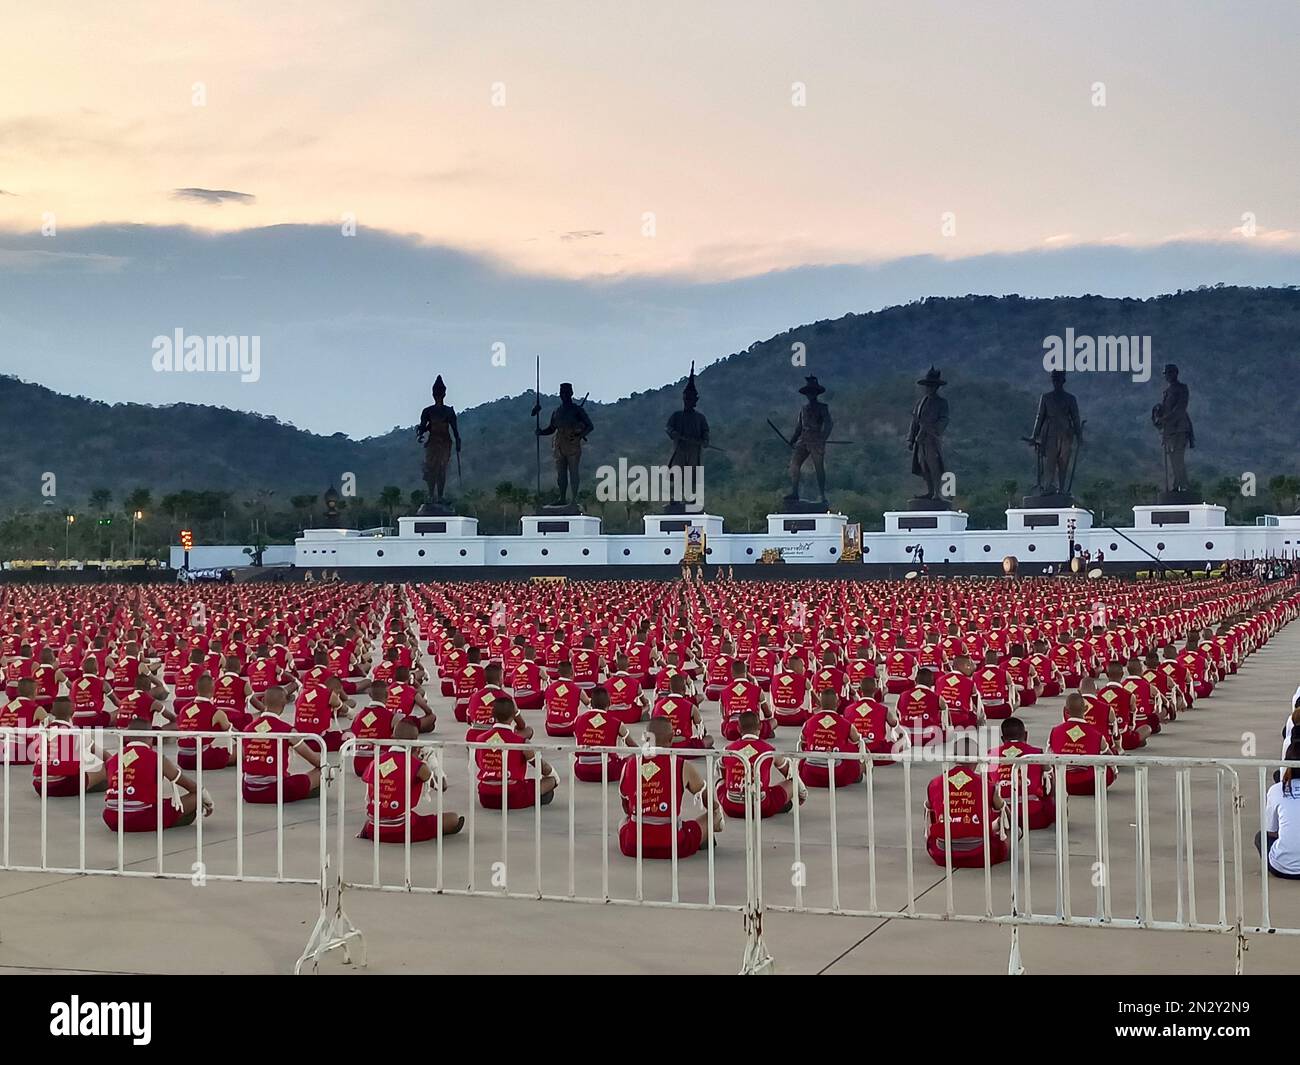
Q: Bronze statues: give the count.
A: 7